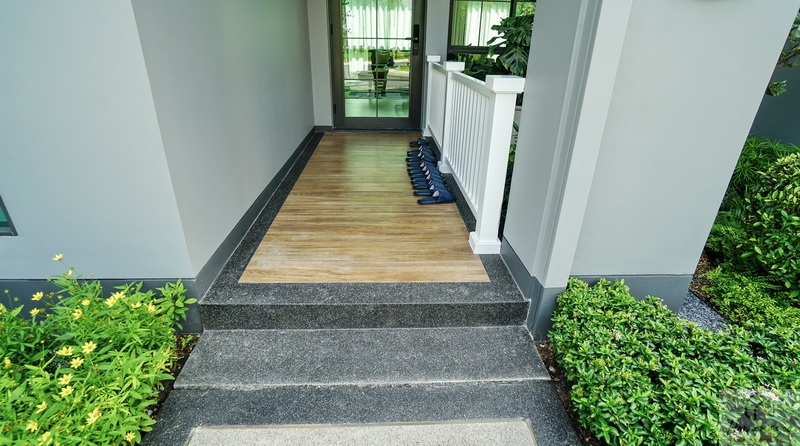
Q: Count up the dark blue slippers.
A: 12